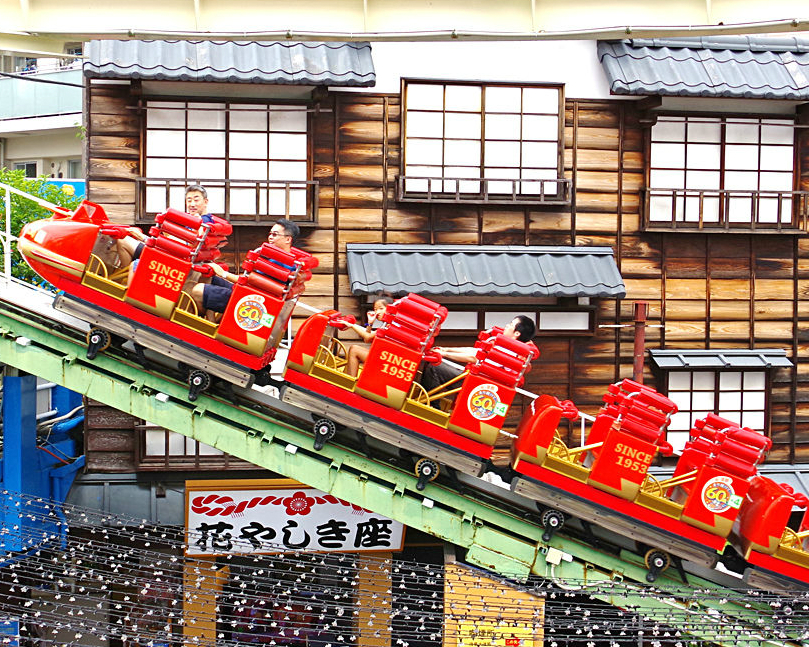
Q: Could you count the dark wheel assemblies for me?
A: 6